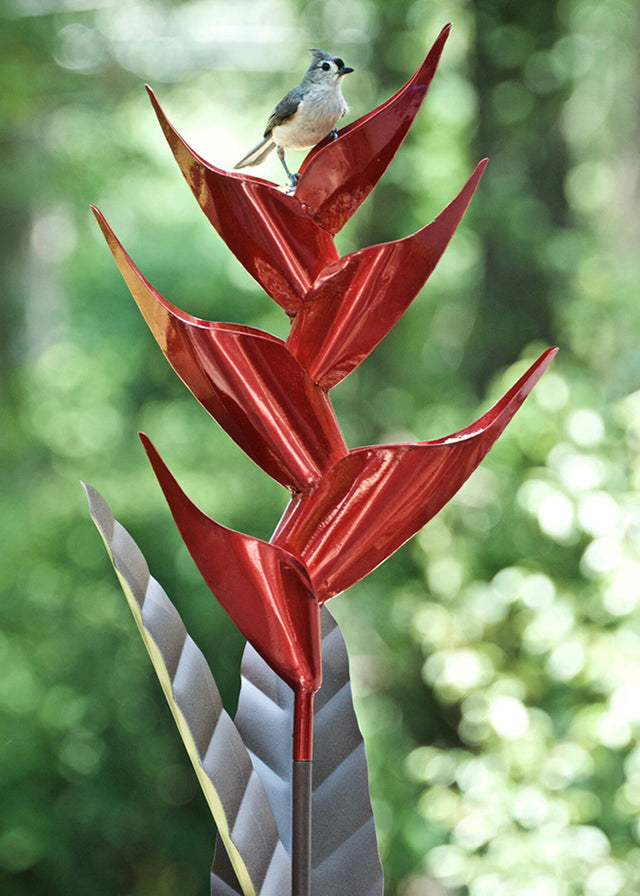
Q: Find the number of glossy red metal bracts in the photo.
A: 6